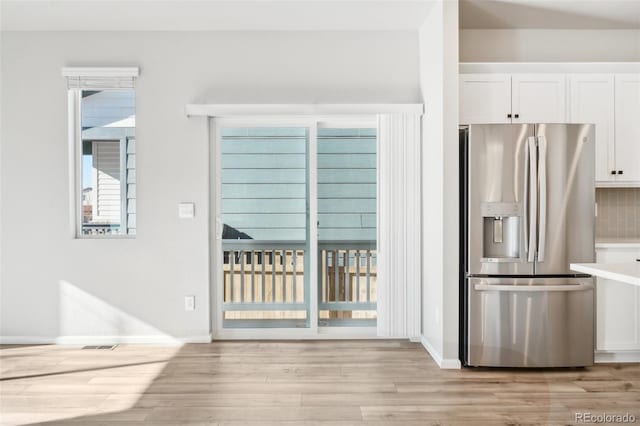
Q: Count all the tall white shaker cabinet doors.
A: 2